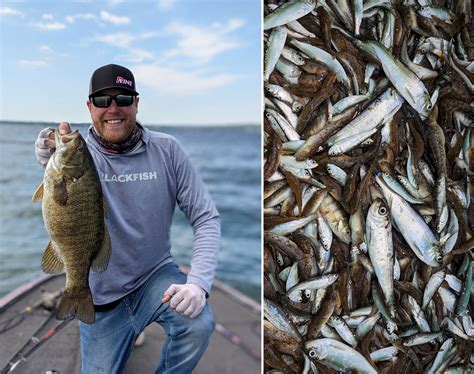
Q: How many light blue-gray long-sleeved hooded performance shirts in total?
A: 1